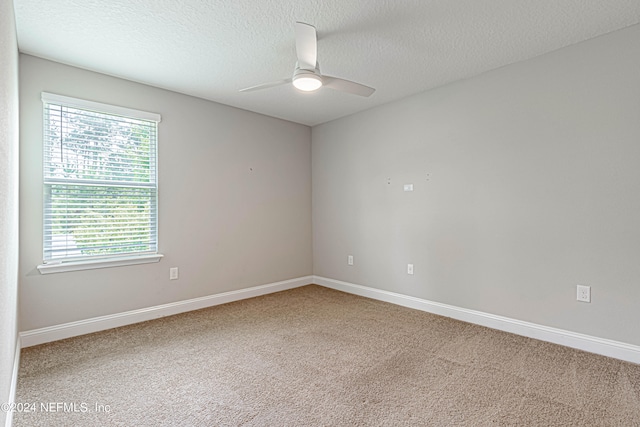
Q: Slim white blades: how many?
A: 3